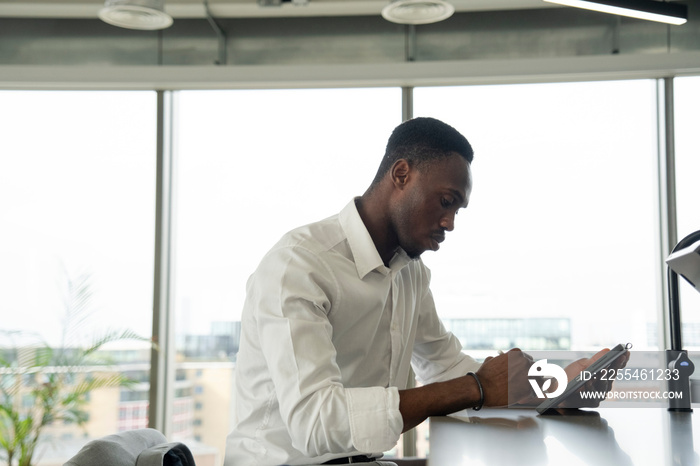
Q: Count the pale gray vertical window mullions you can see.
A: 3